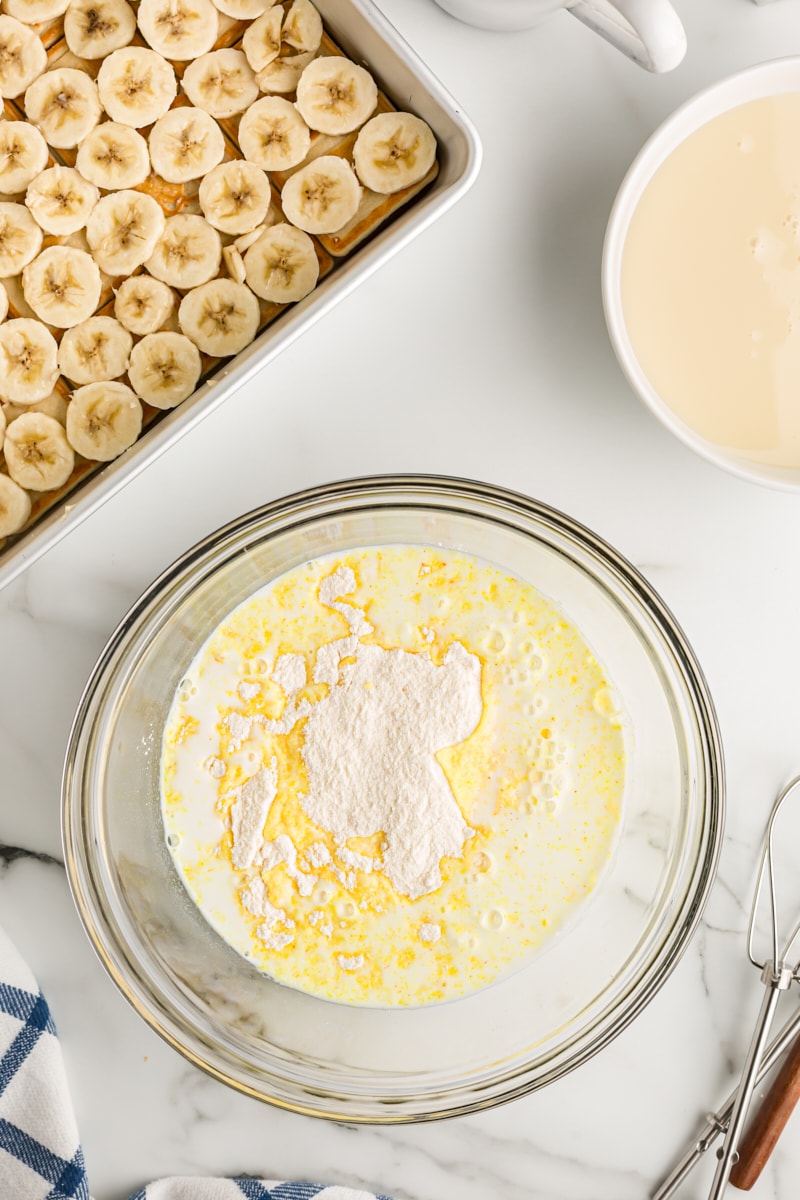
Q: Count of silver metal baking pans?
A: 1